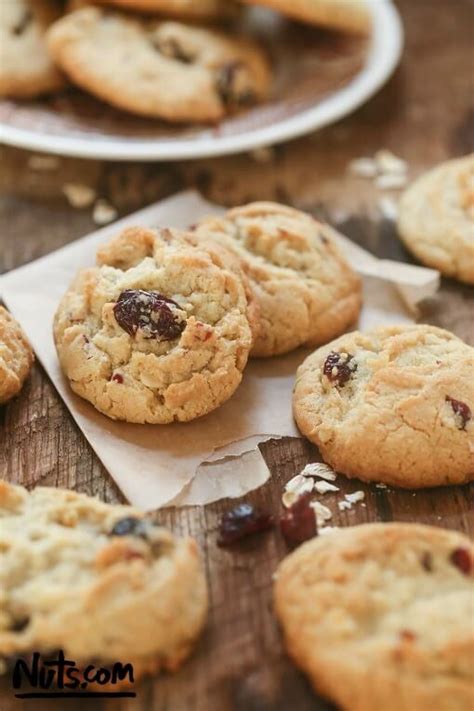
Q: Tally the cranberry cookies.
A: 11